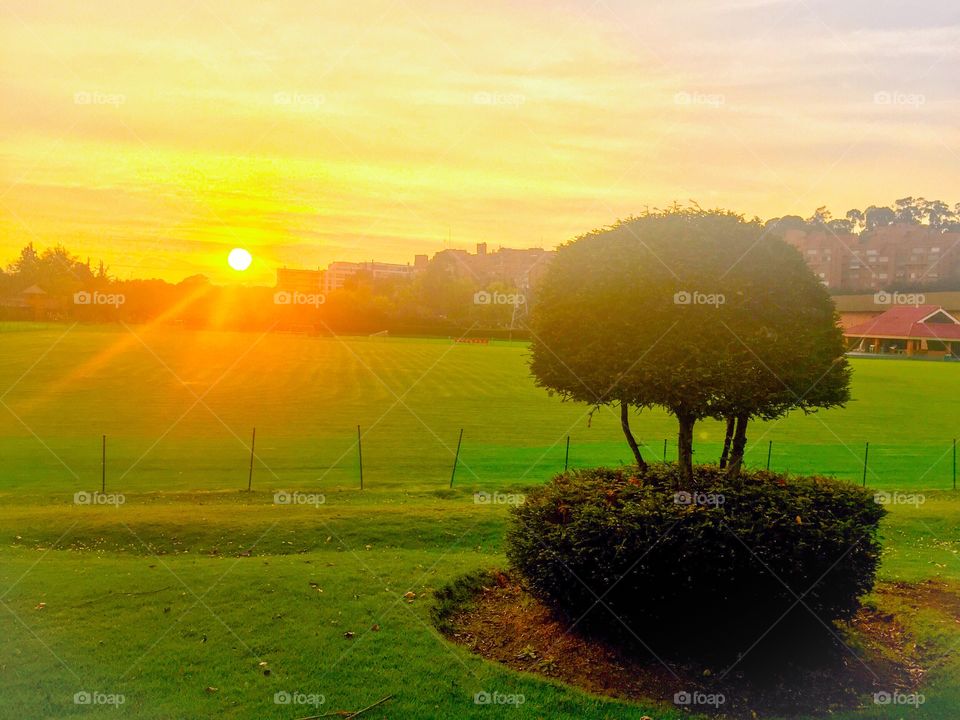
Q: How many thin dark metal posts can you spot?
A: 9